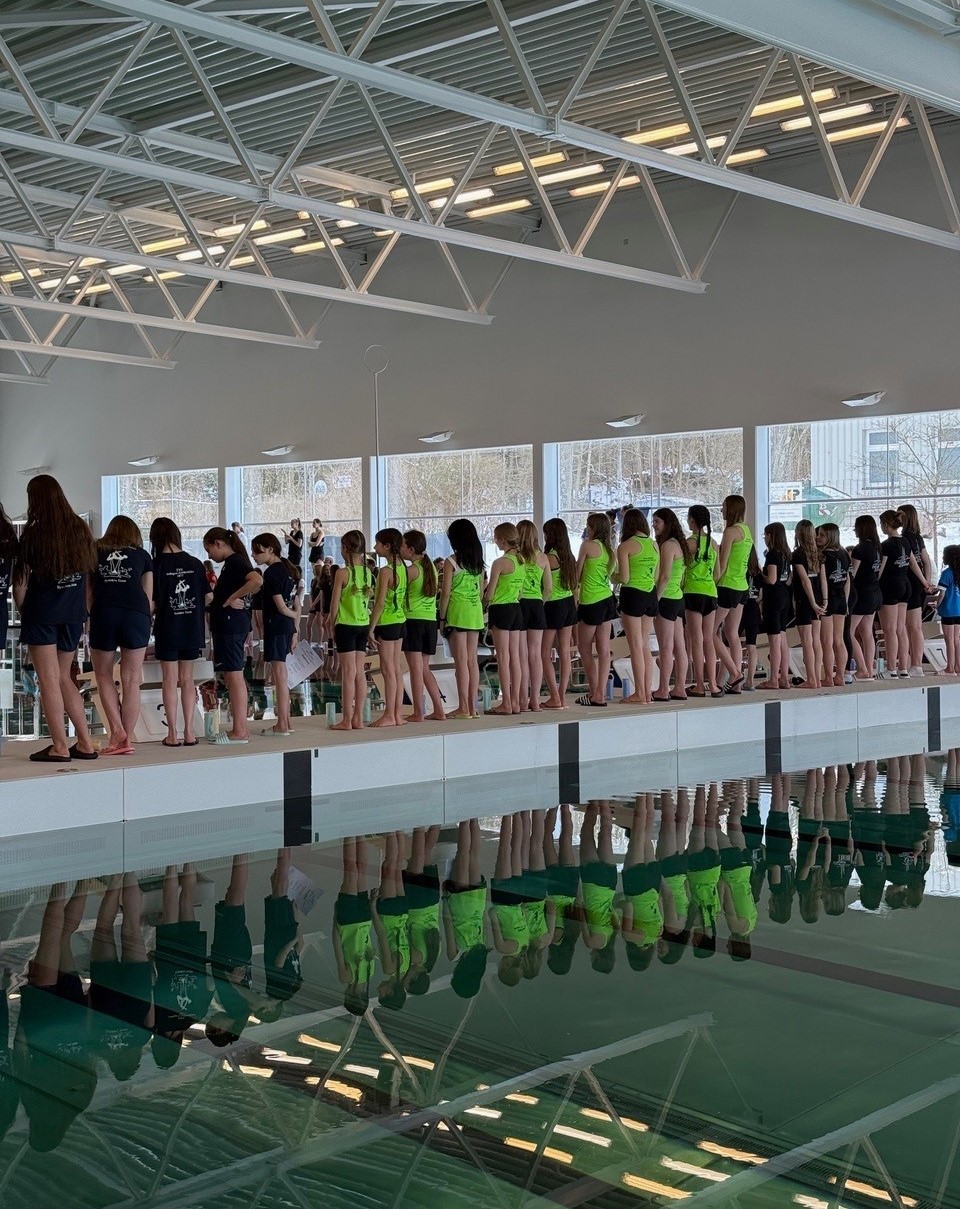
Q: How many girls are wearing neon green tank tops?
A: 12